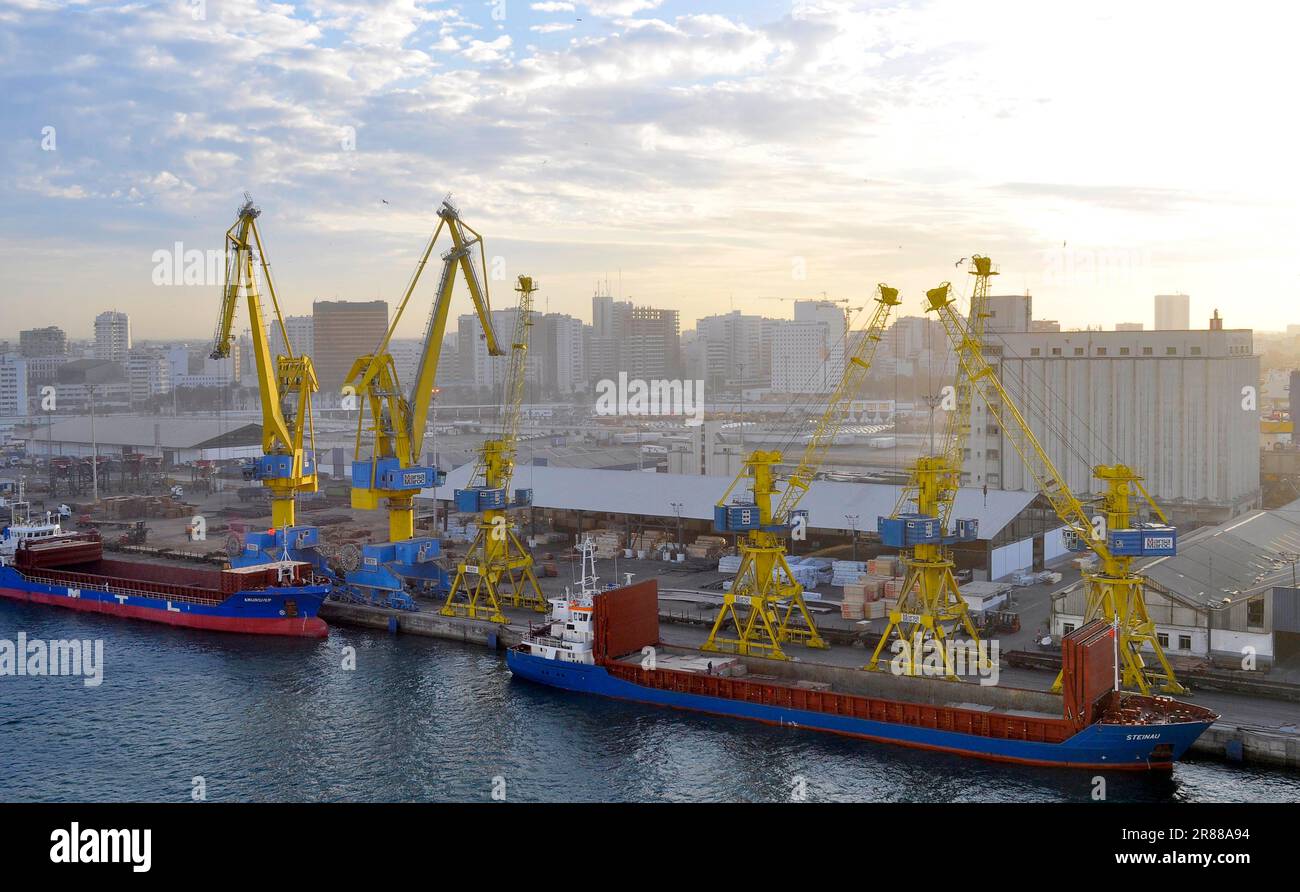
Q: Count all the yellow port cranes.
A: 6